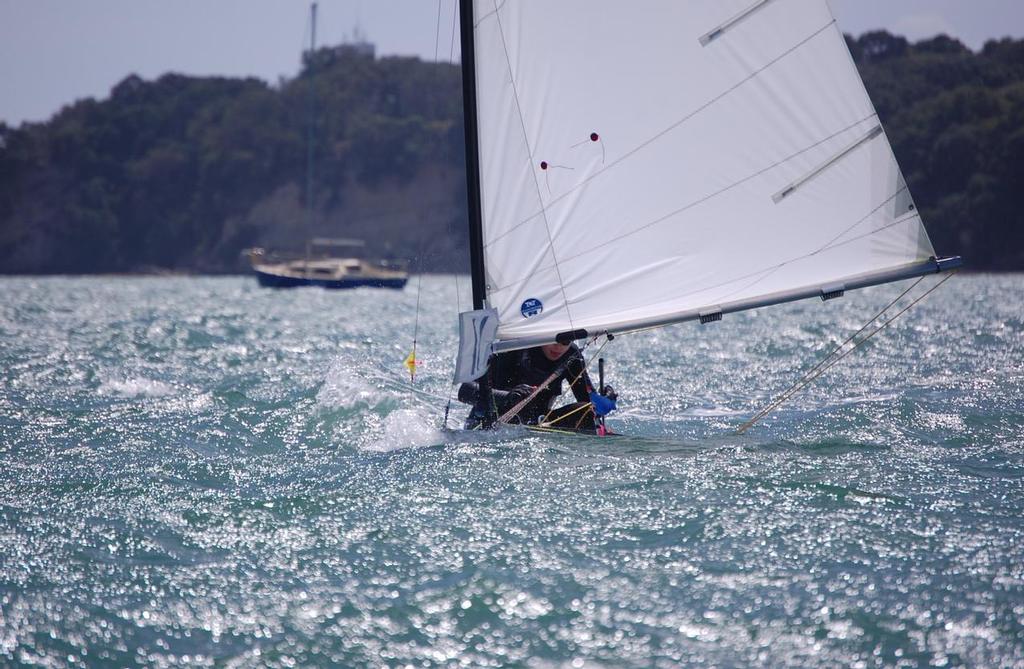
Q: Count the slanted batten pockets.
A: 2